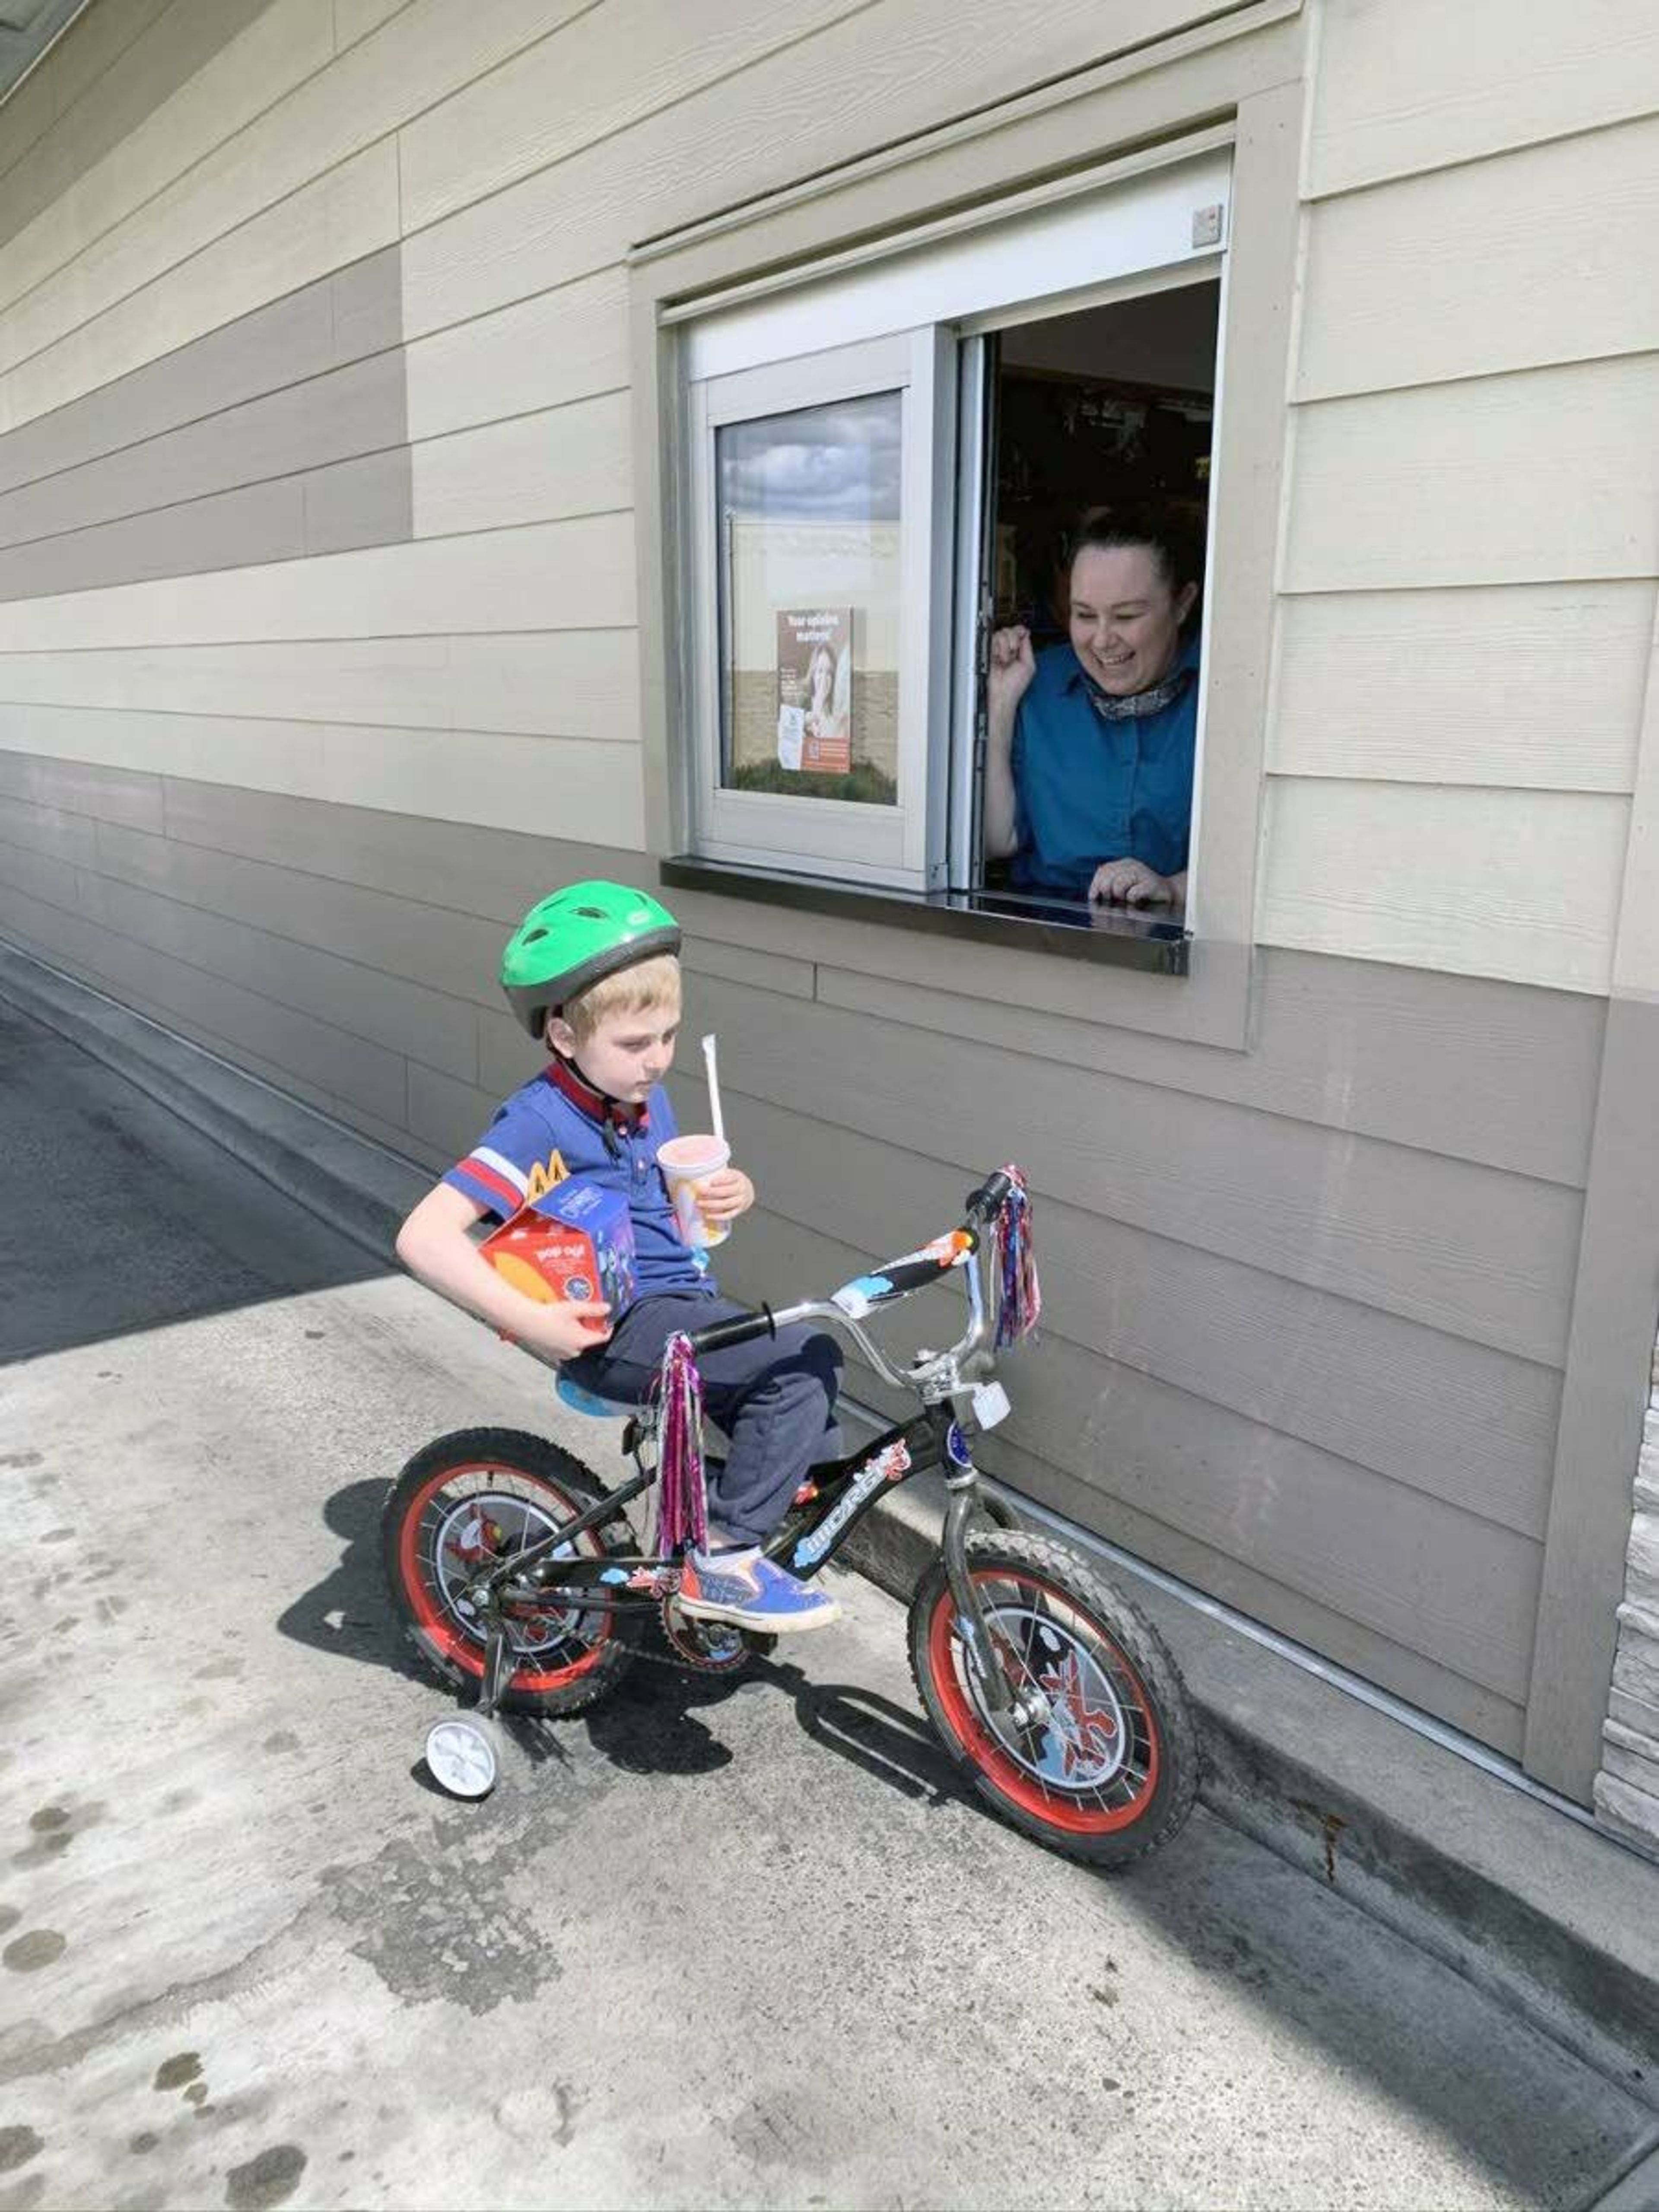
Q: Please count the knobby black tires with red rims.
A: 2